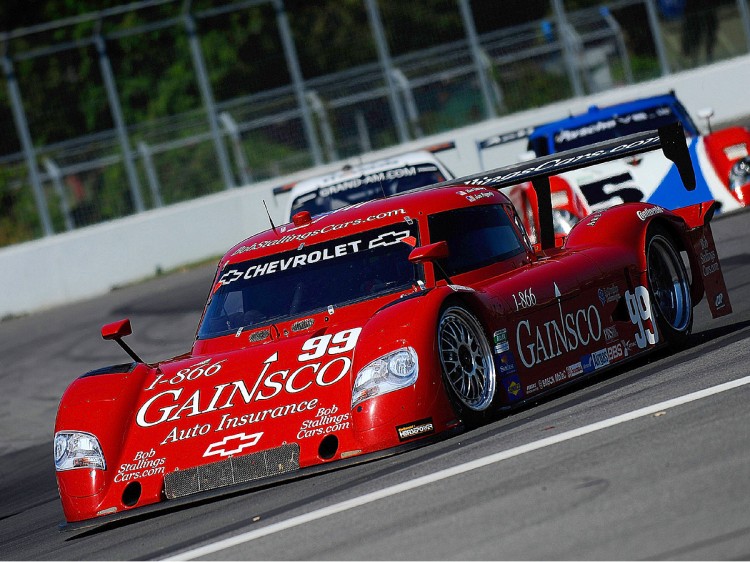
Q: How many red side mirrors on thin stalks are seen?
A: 2